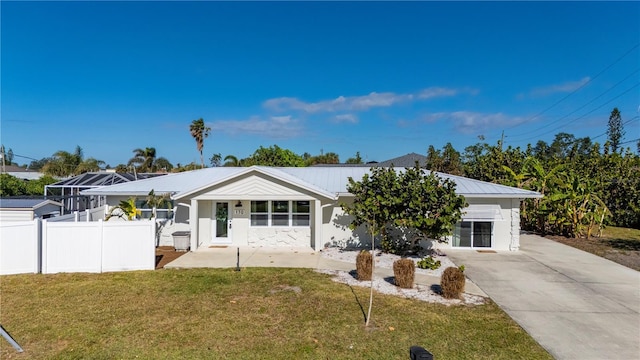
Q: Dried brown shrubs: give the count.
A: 3